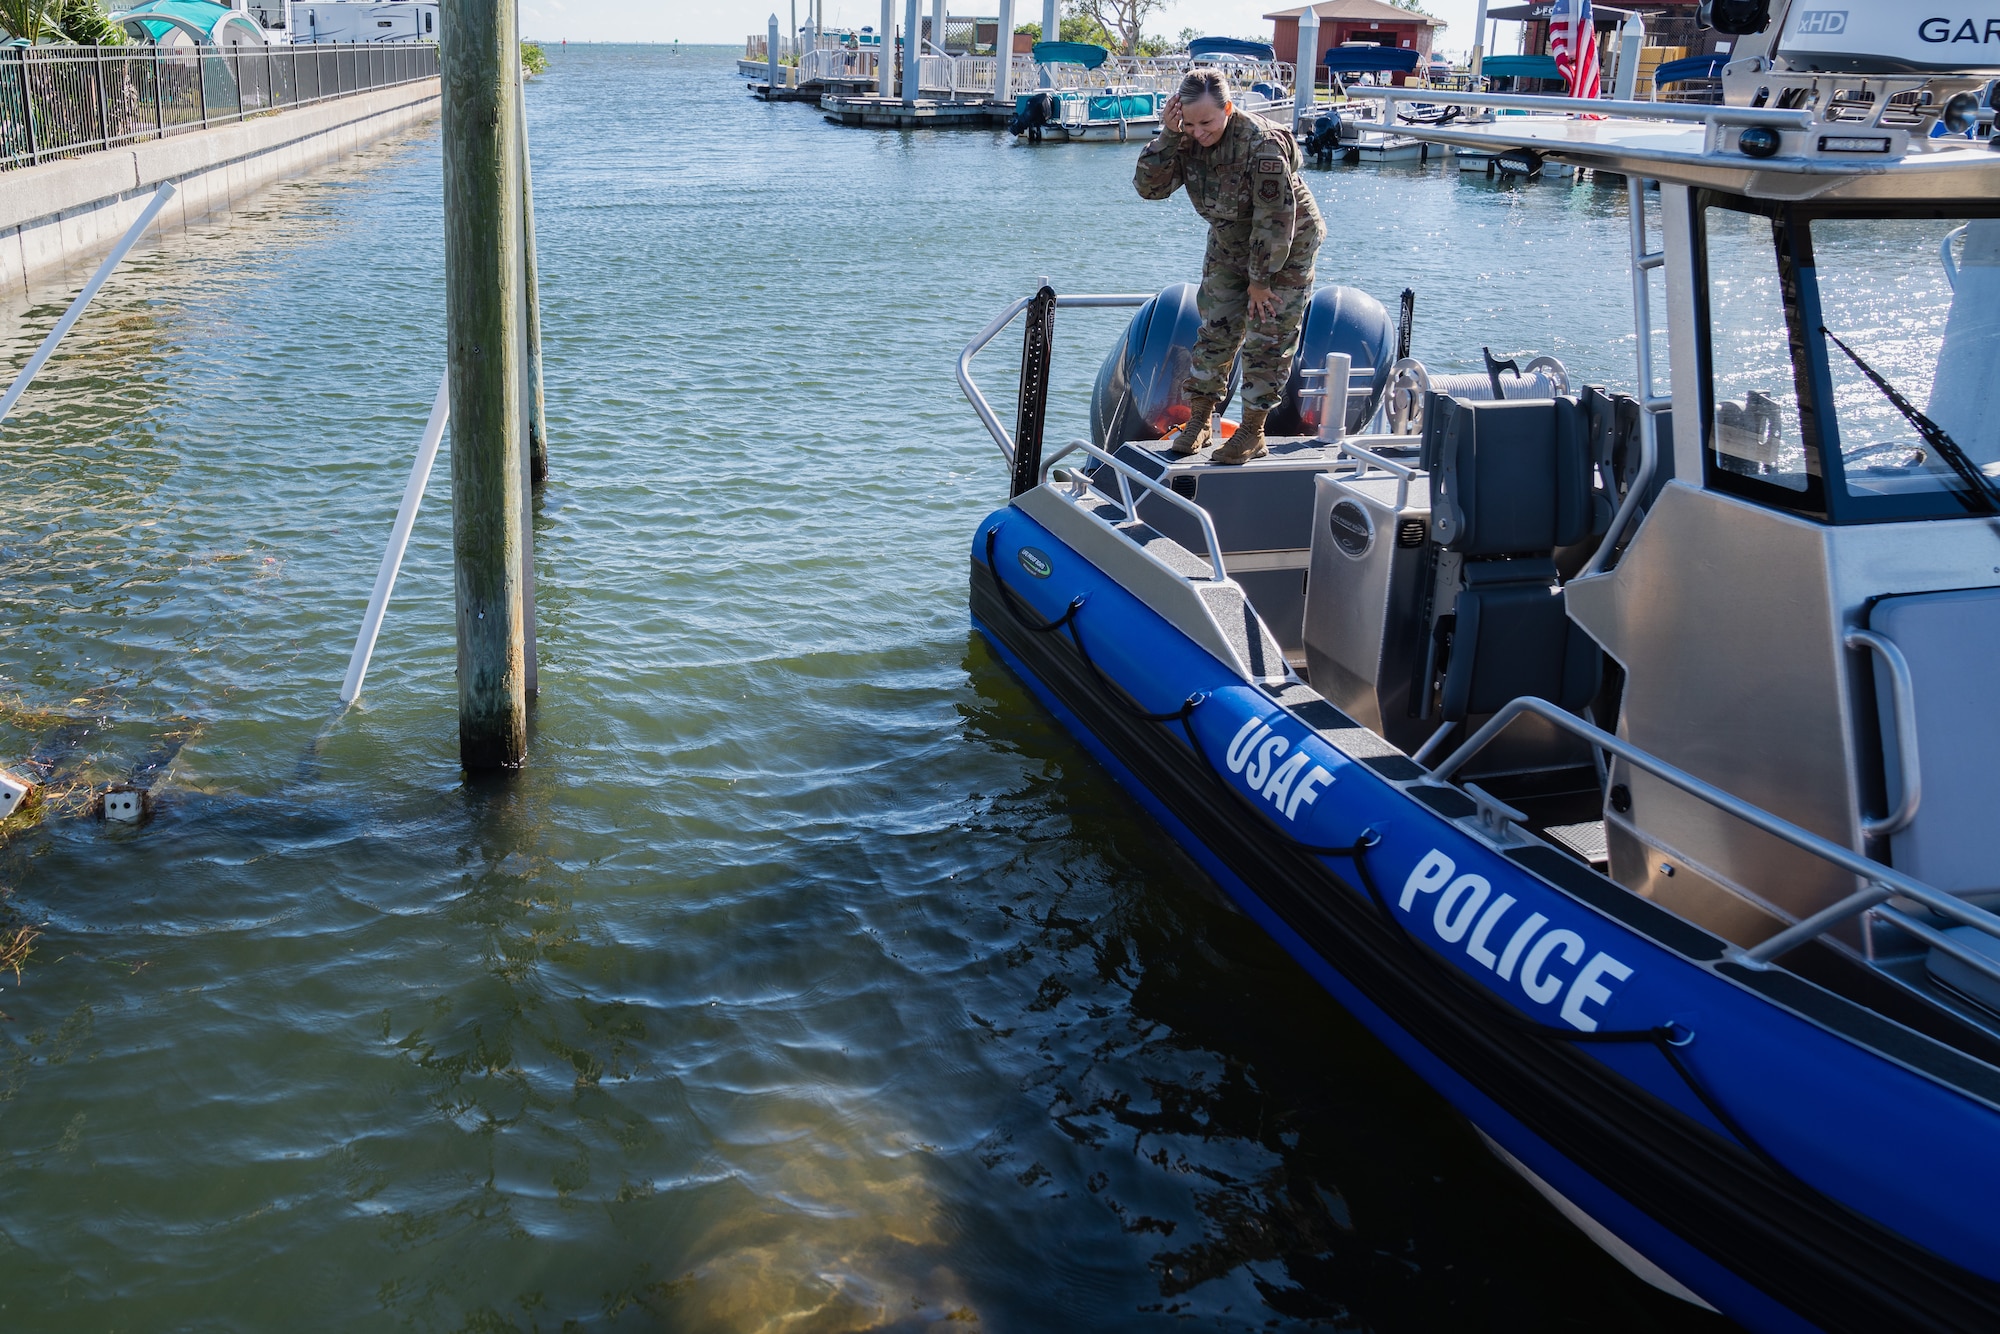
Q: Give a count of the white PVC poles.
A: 2